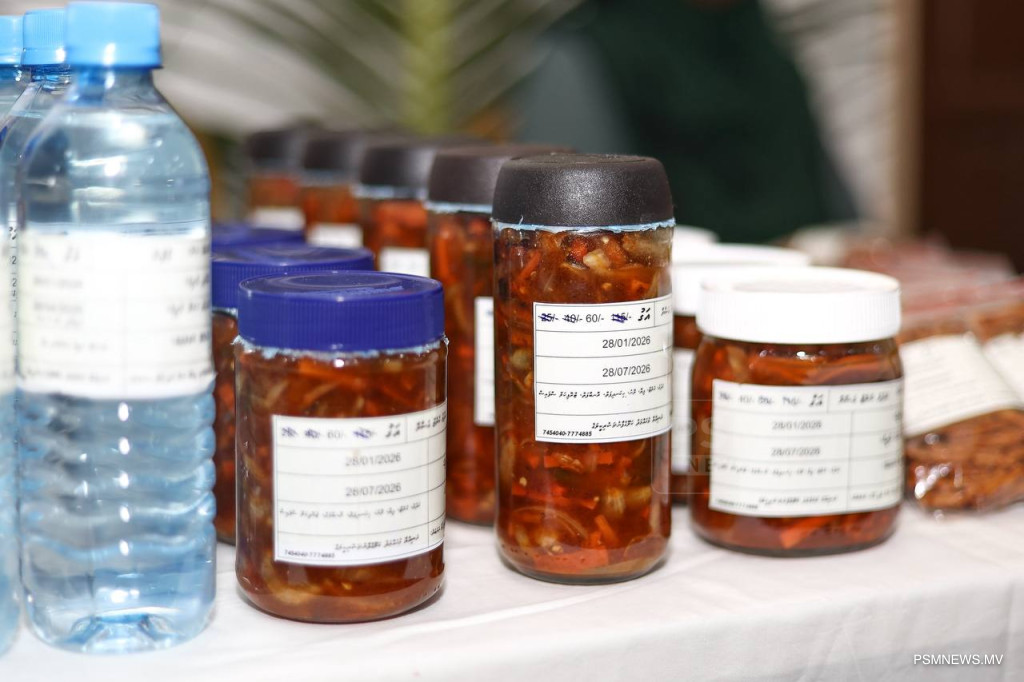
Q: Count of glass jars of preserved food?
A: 11